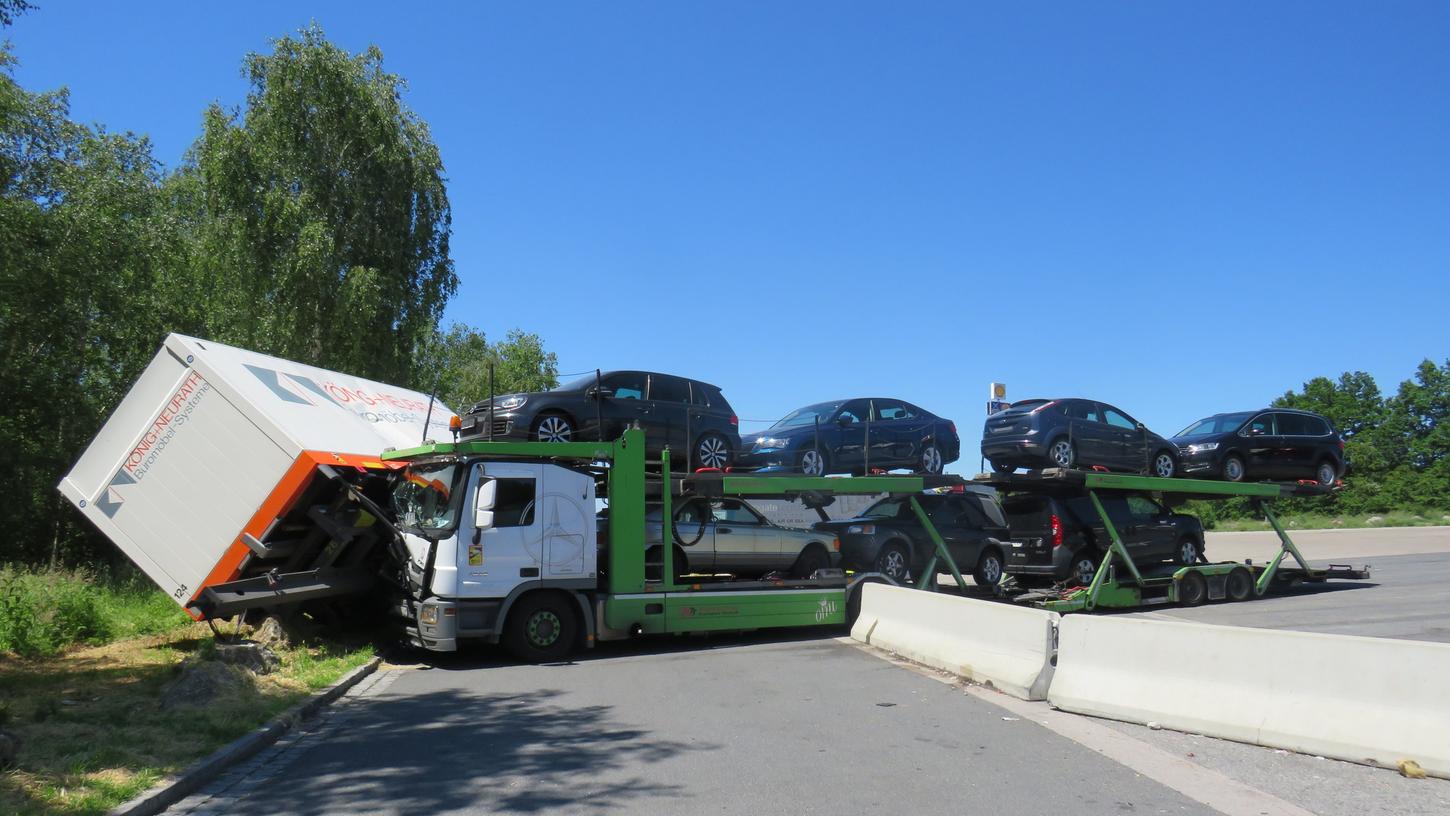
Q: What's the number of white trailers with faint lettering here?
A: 1